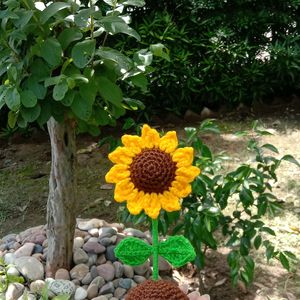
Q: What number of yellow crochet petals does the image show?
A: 12